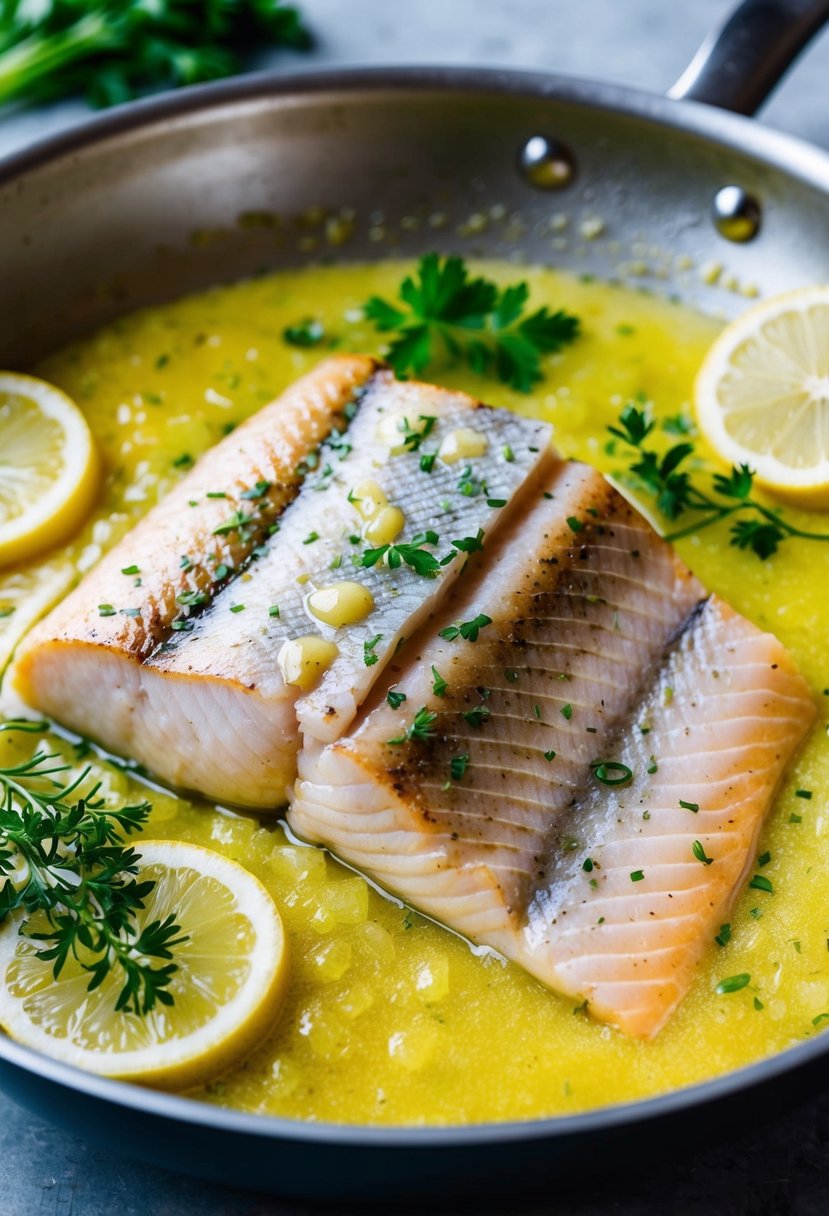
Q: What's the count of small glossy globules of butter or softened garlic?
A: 6